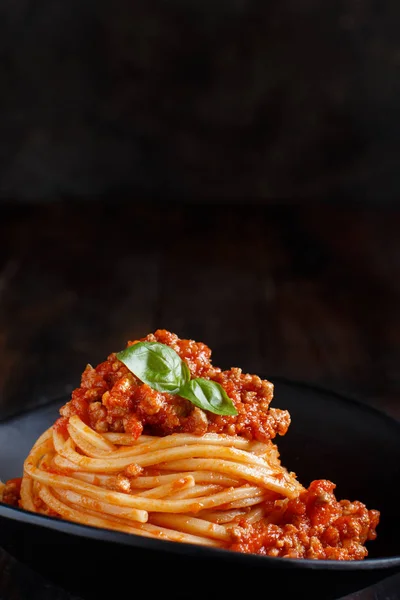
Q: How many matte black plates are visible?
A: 1